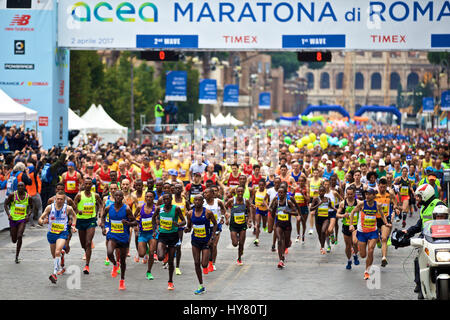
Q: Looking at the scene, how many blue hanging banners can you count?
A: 6